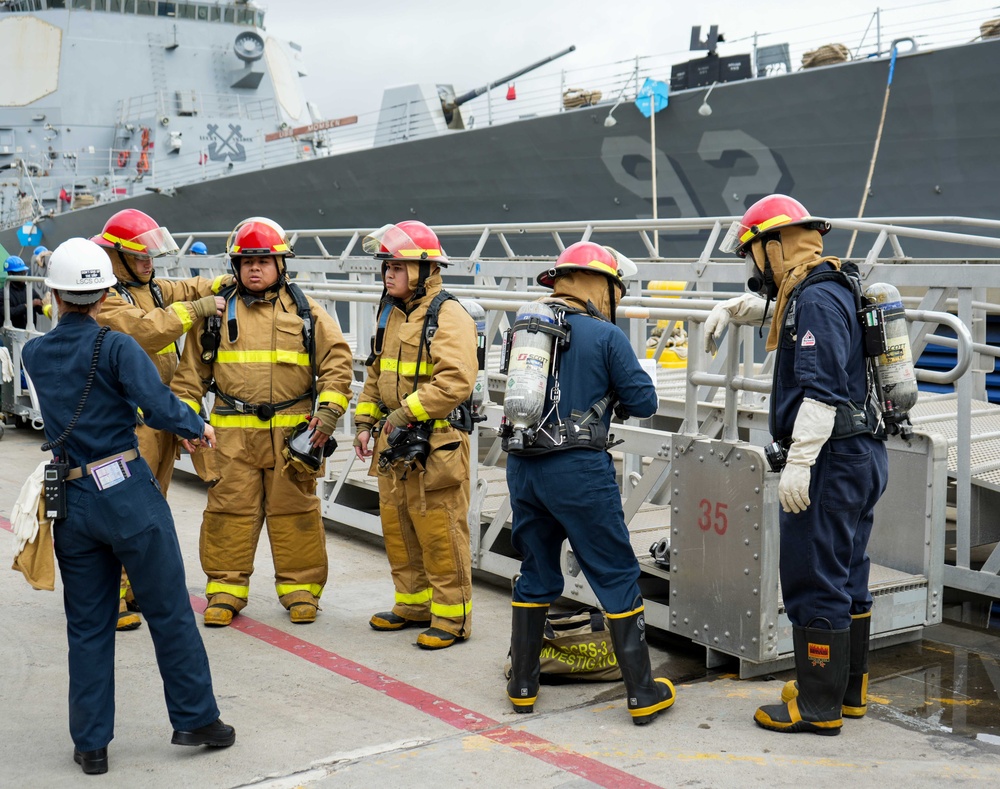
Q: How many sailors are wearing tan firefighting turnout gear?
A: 3